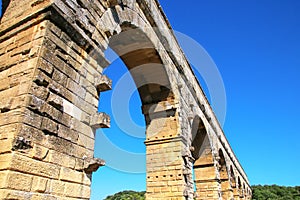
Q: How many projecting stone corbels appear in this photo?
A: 3